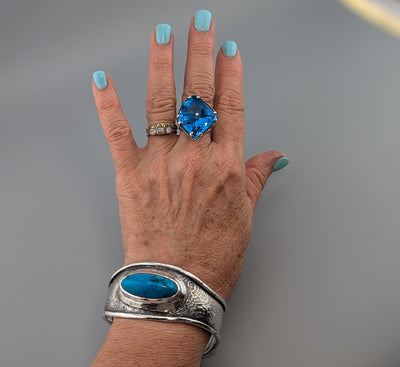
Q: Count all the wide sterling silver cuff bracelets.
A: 1